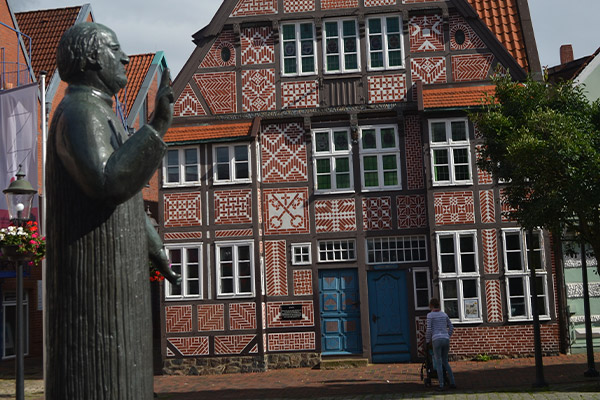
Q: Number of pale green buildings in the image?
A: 1